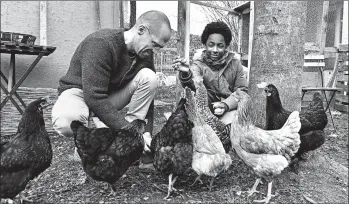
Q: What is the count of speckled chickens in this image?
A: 1